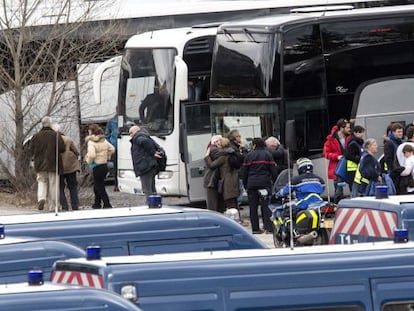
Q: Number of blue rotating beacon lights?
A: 6